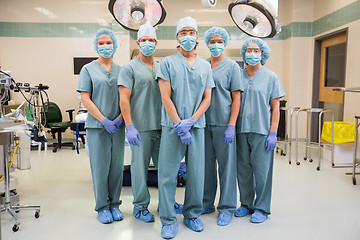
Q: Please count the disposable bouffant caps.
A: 3